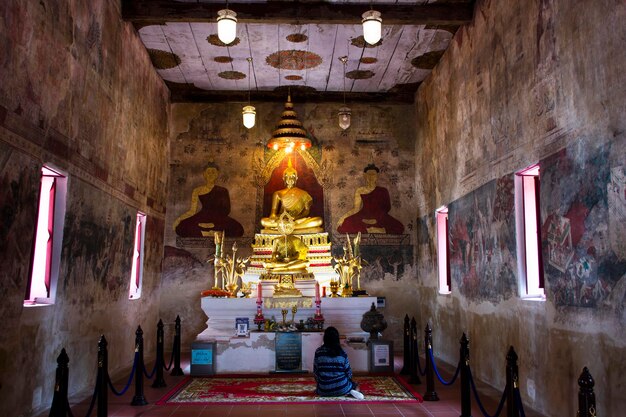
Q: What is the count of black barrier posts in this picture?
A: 11